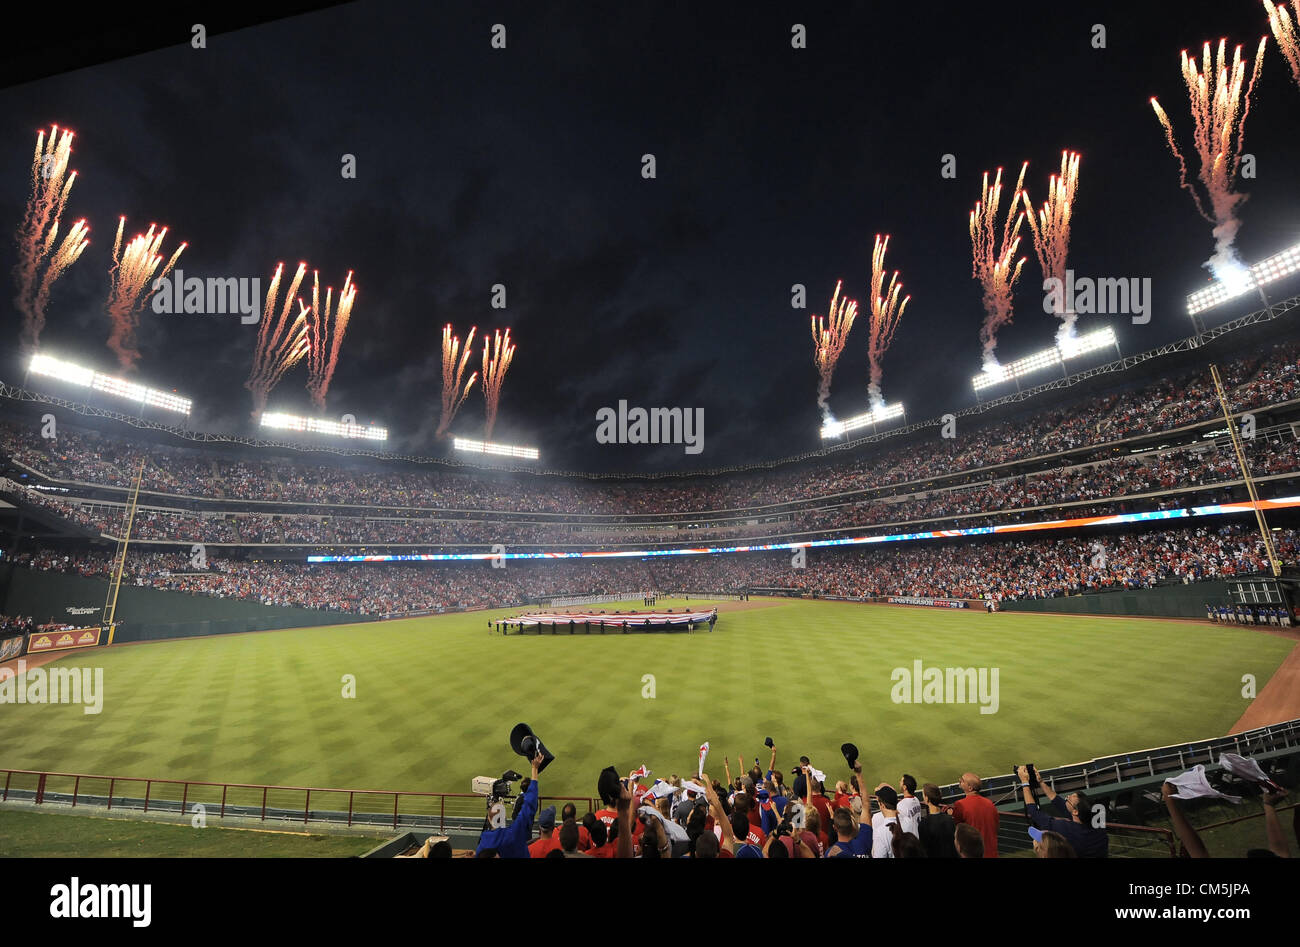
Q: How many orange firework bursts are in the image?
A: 12